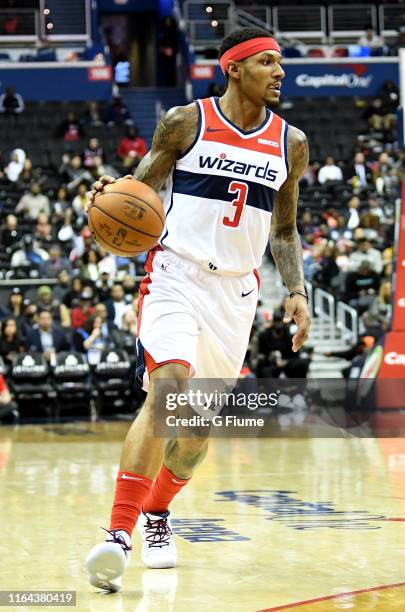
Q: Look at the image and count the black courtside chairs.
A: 3